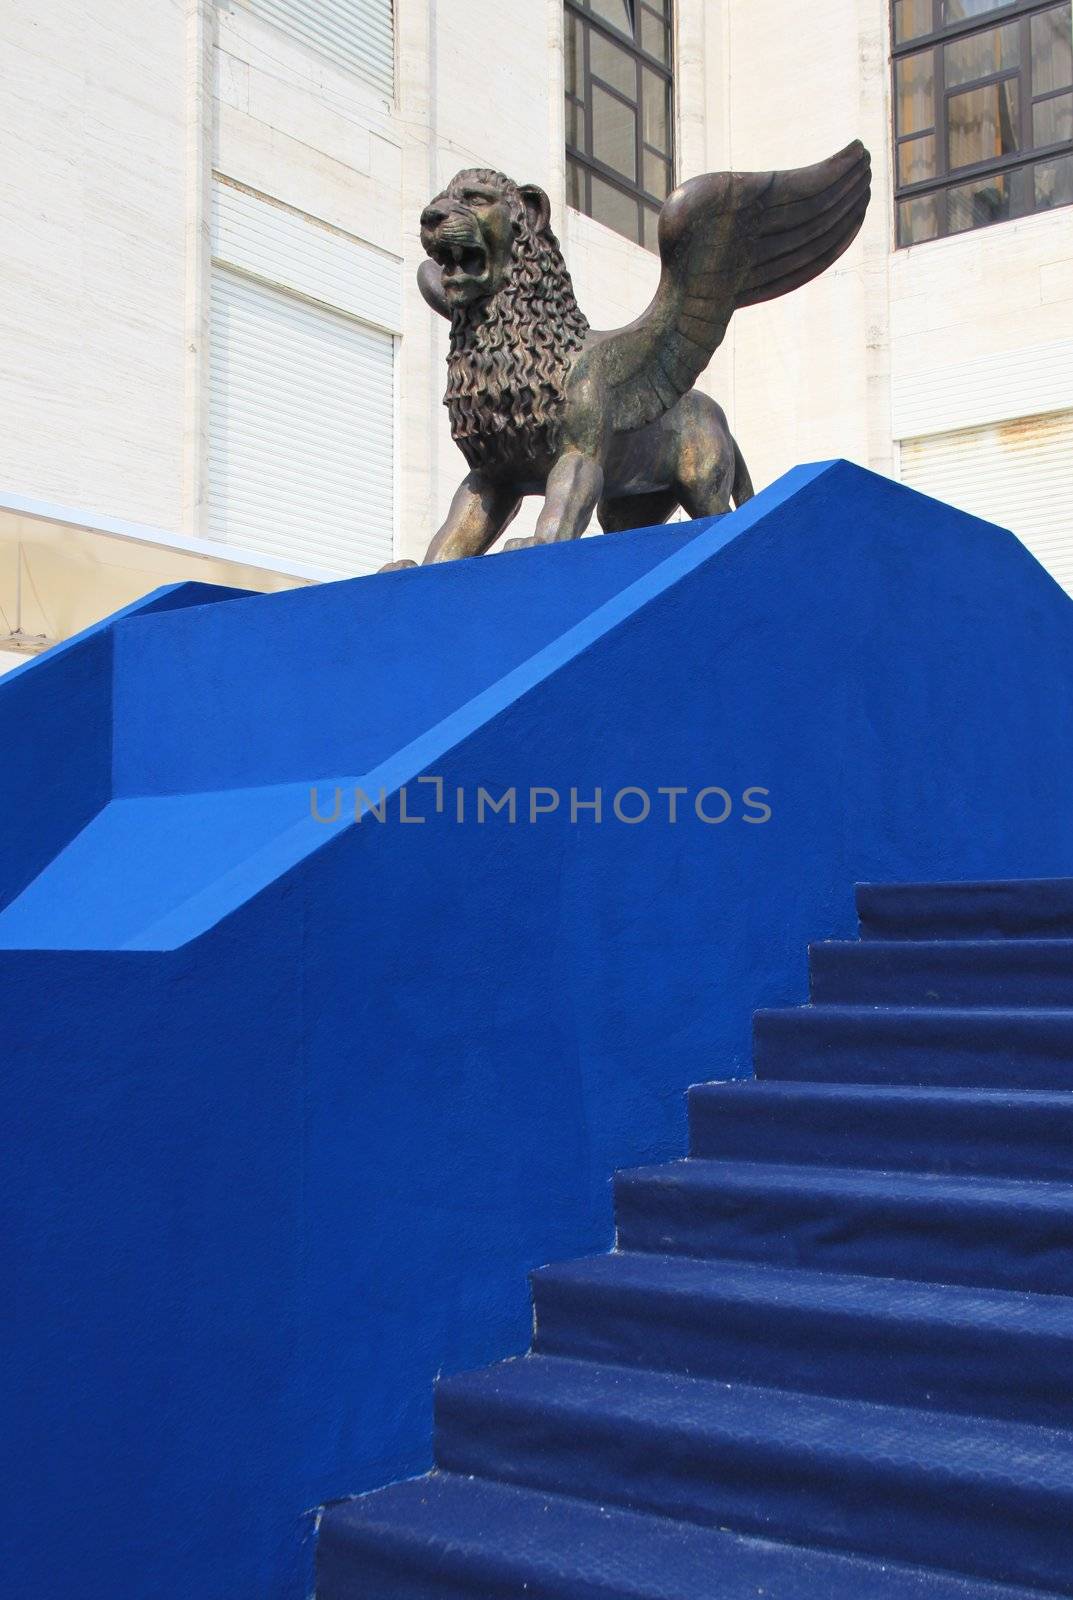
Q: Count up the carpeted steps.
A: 8